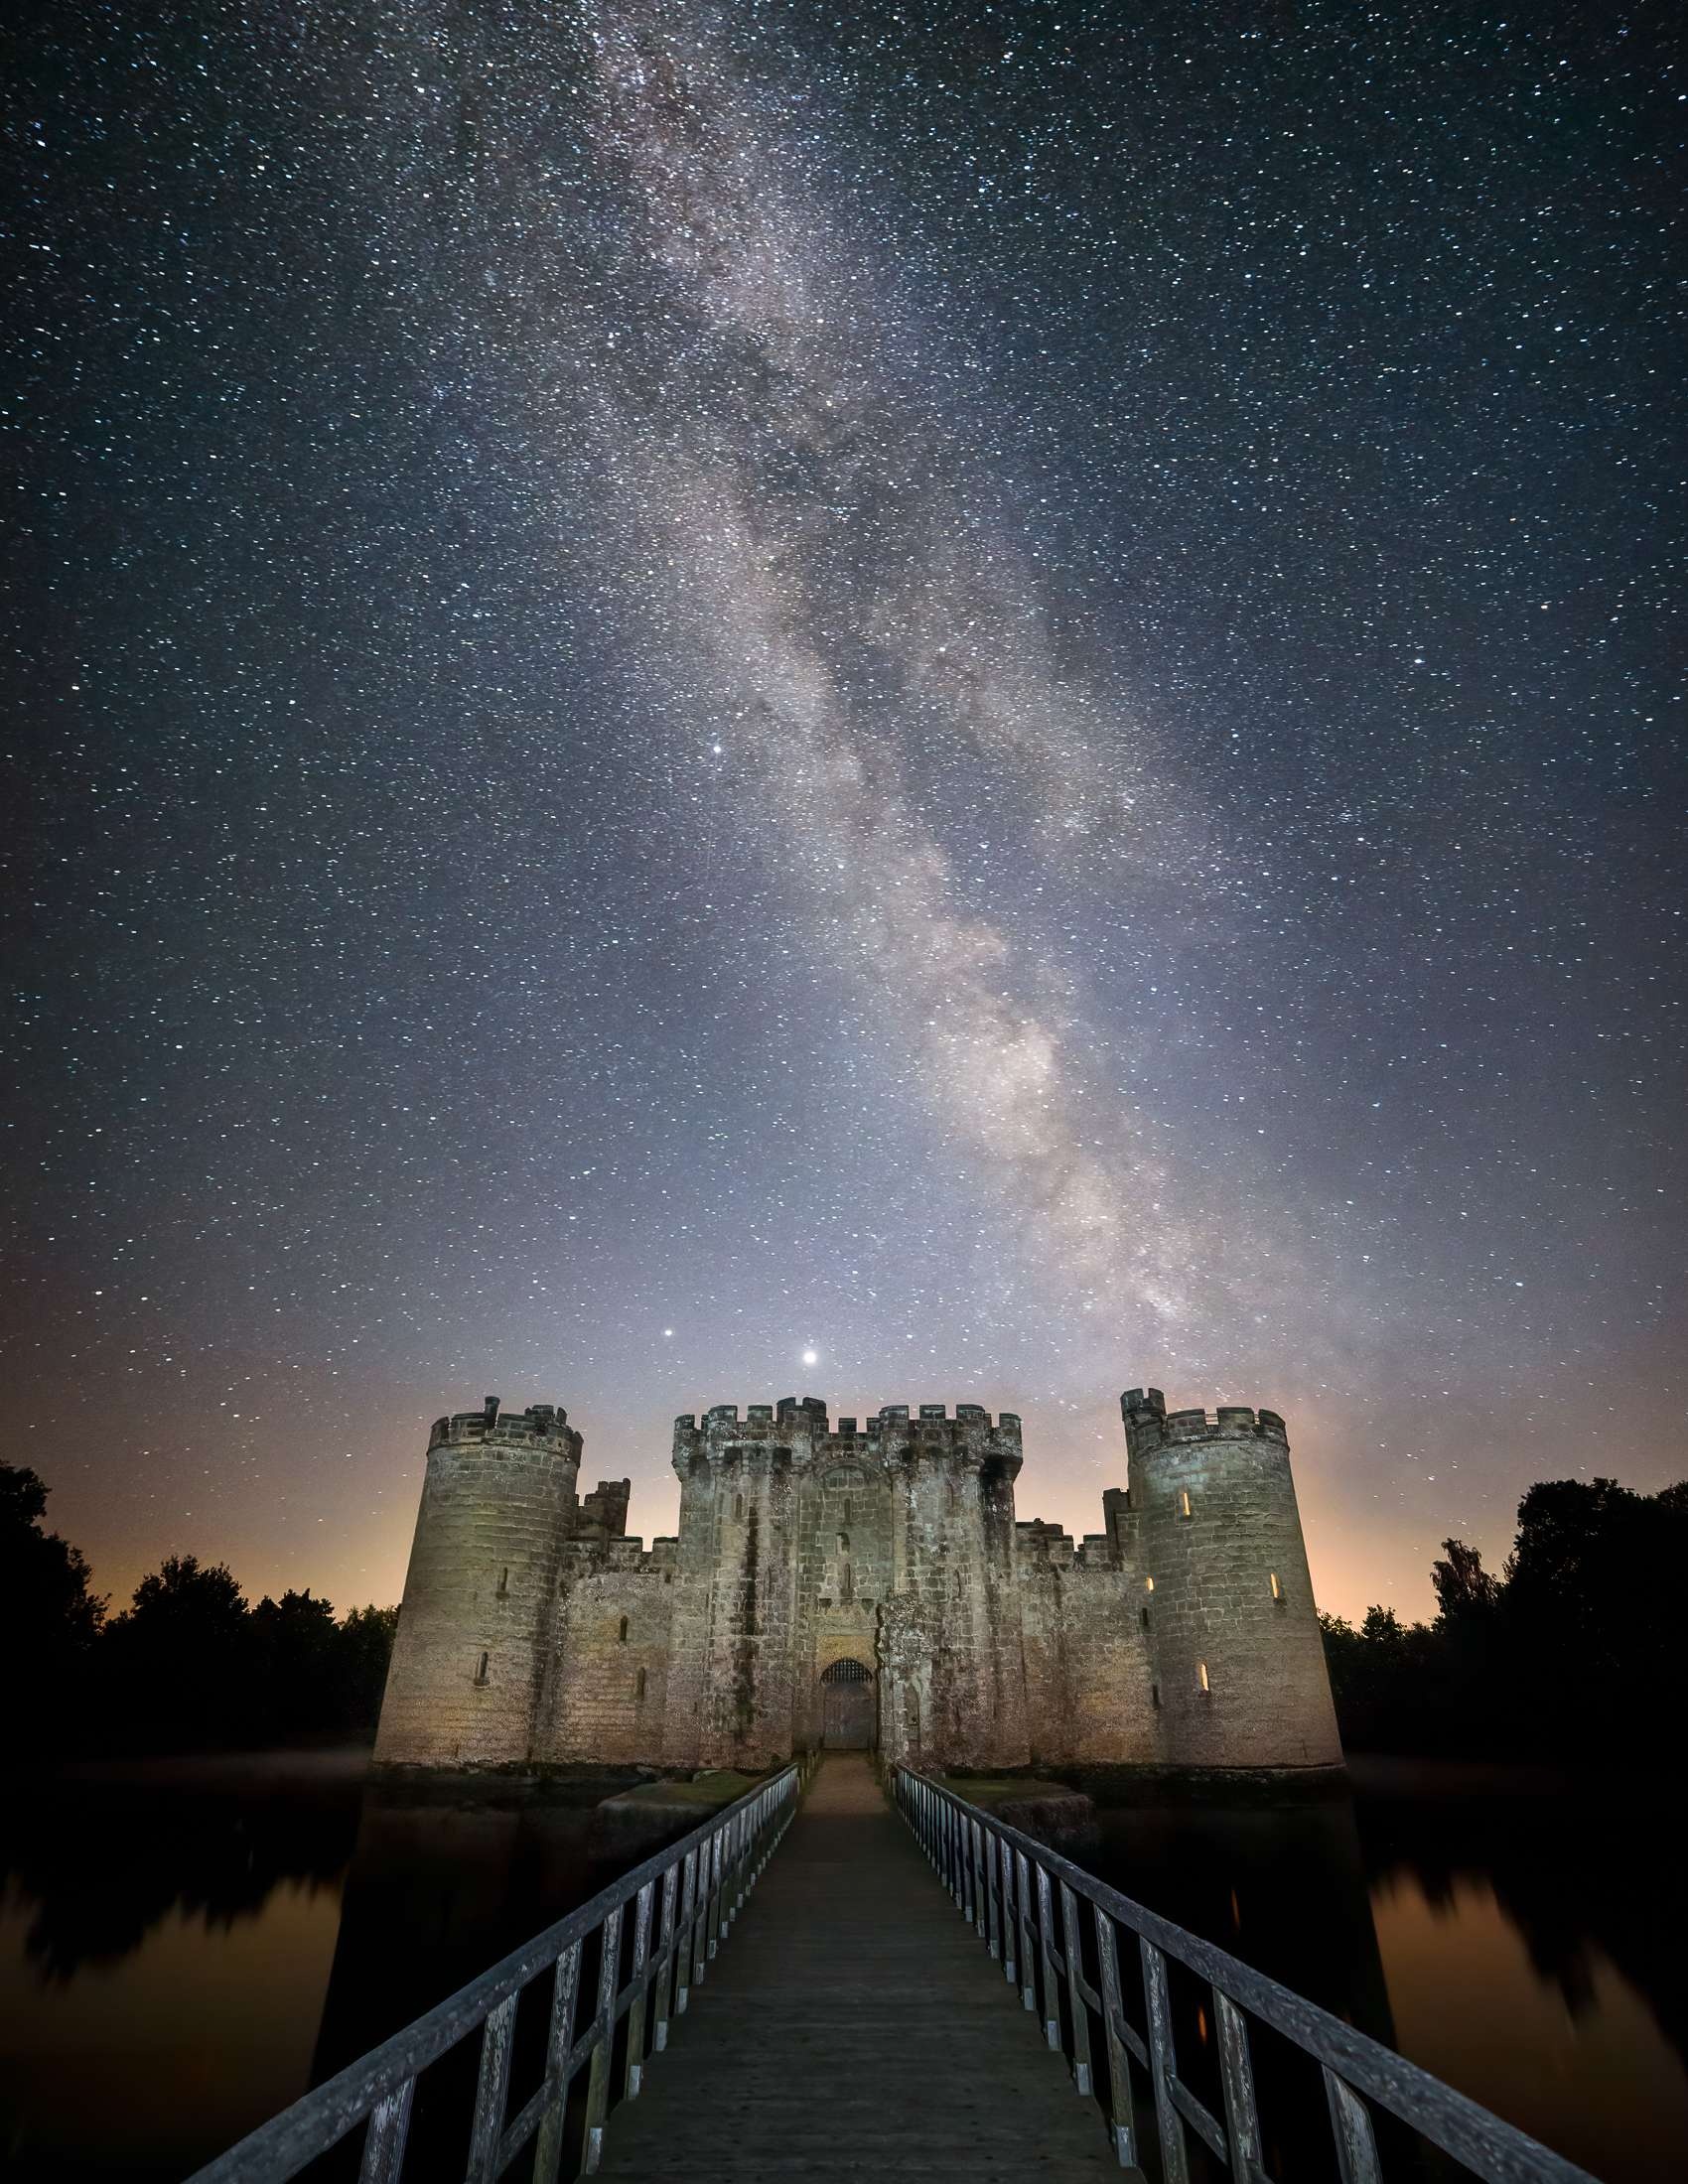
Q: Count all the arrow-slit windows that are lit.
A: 4